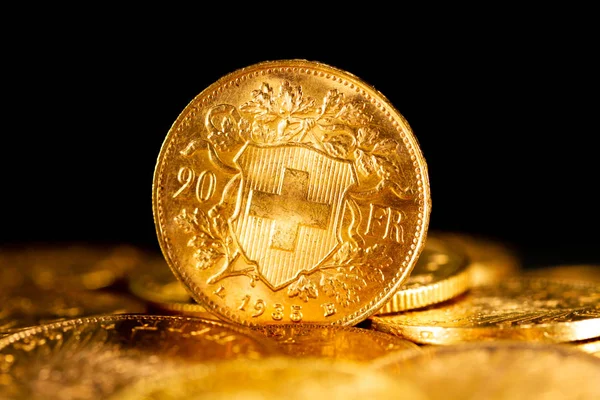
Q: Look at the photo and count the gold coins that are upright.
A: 1